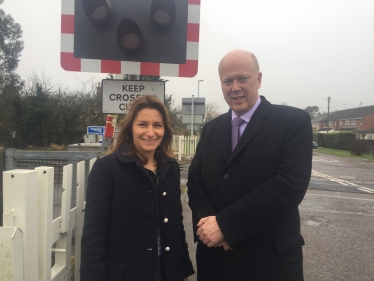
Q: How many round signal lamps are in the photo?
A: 3